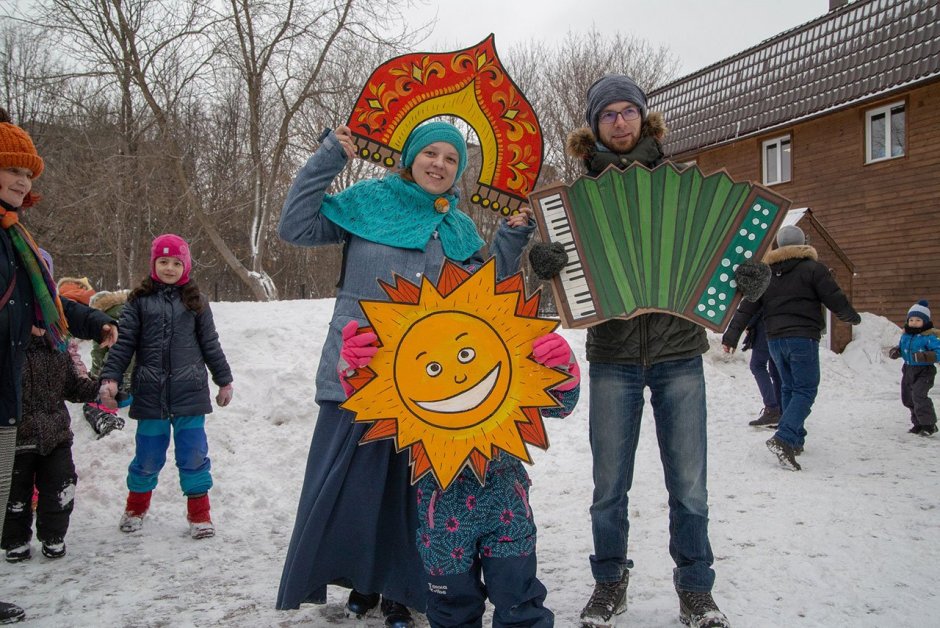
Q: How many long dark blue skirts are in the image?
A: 1